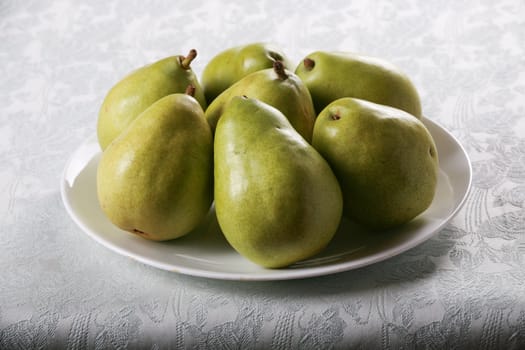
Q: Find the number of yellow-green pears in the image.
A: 7